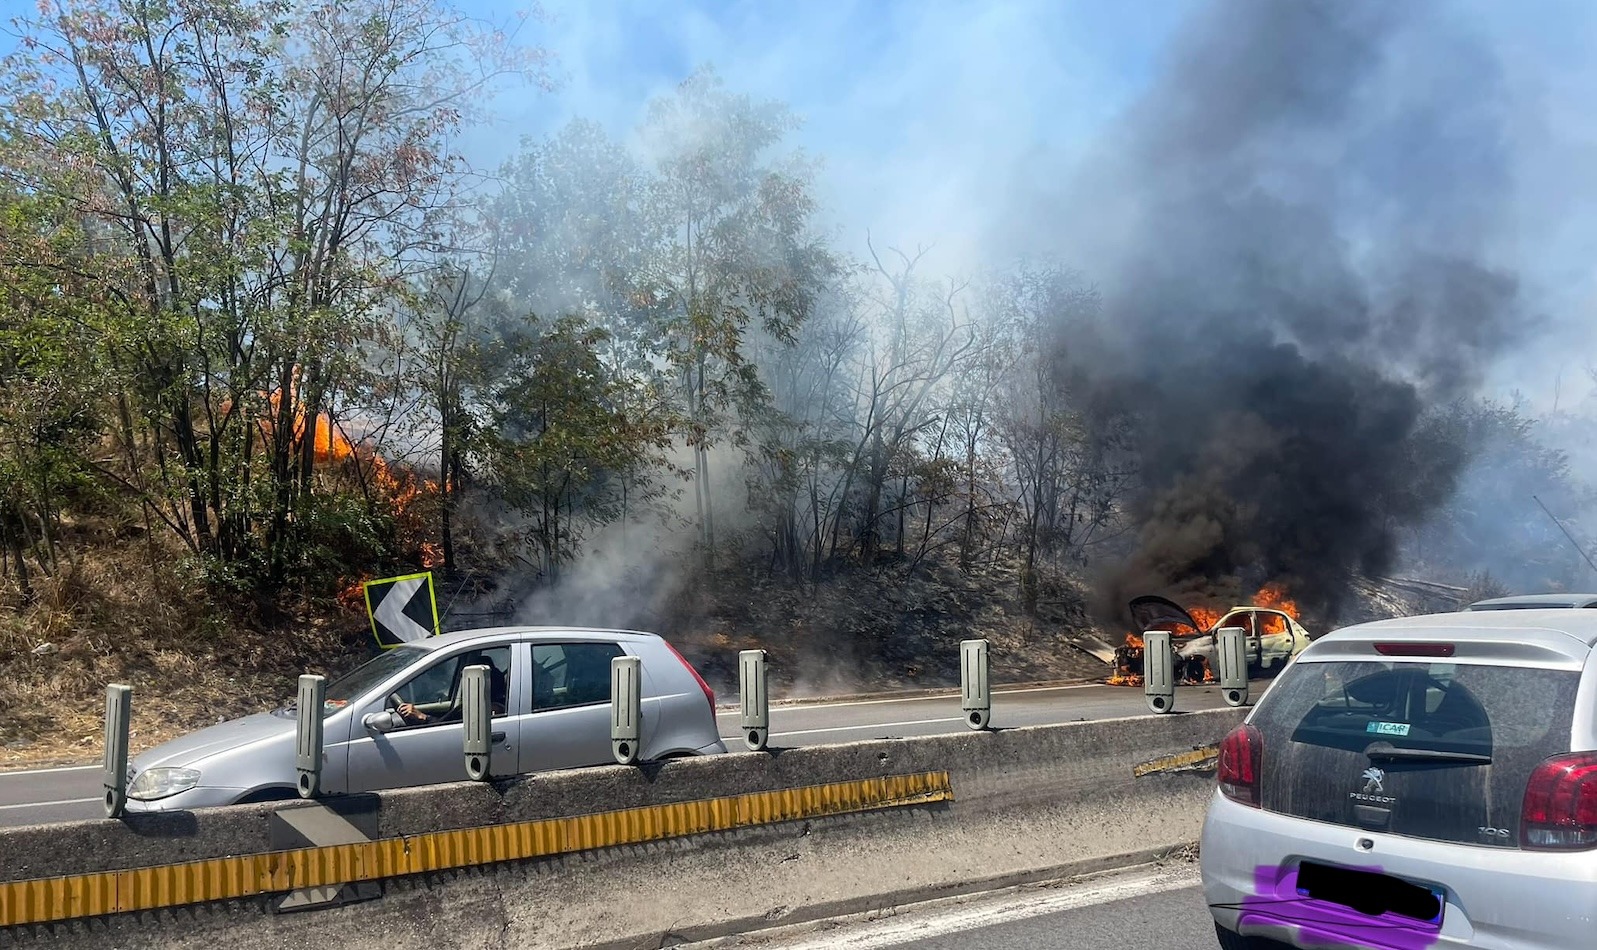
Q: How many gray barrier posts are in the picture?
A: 8